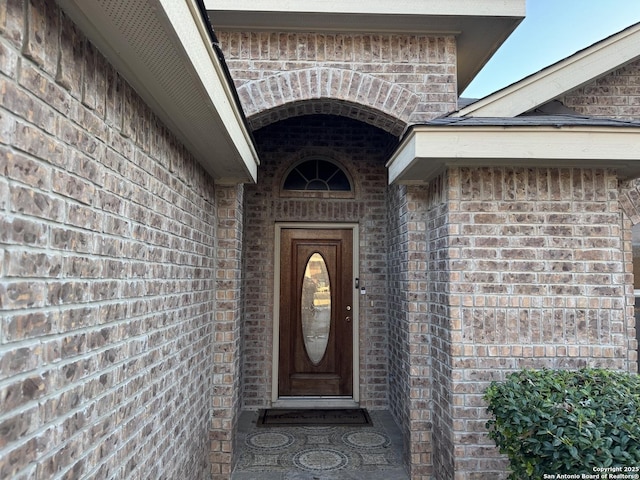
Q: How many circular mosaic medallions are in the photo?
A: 3